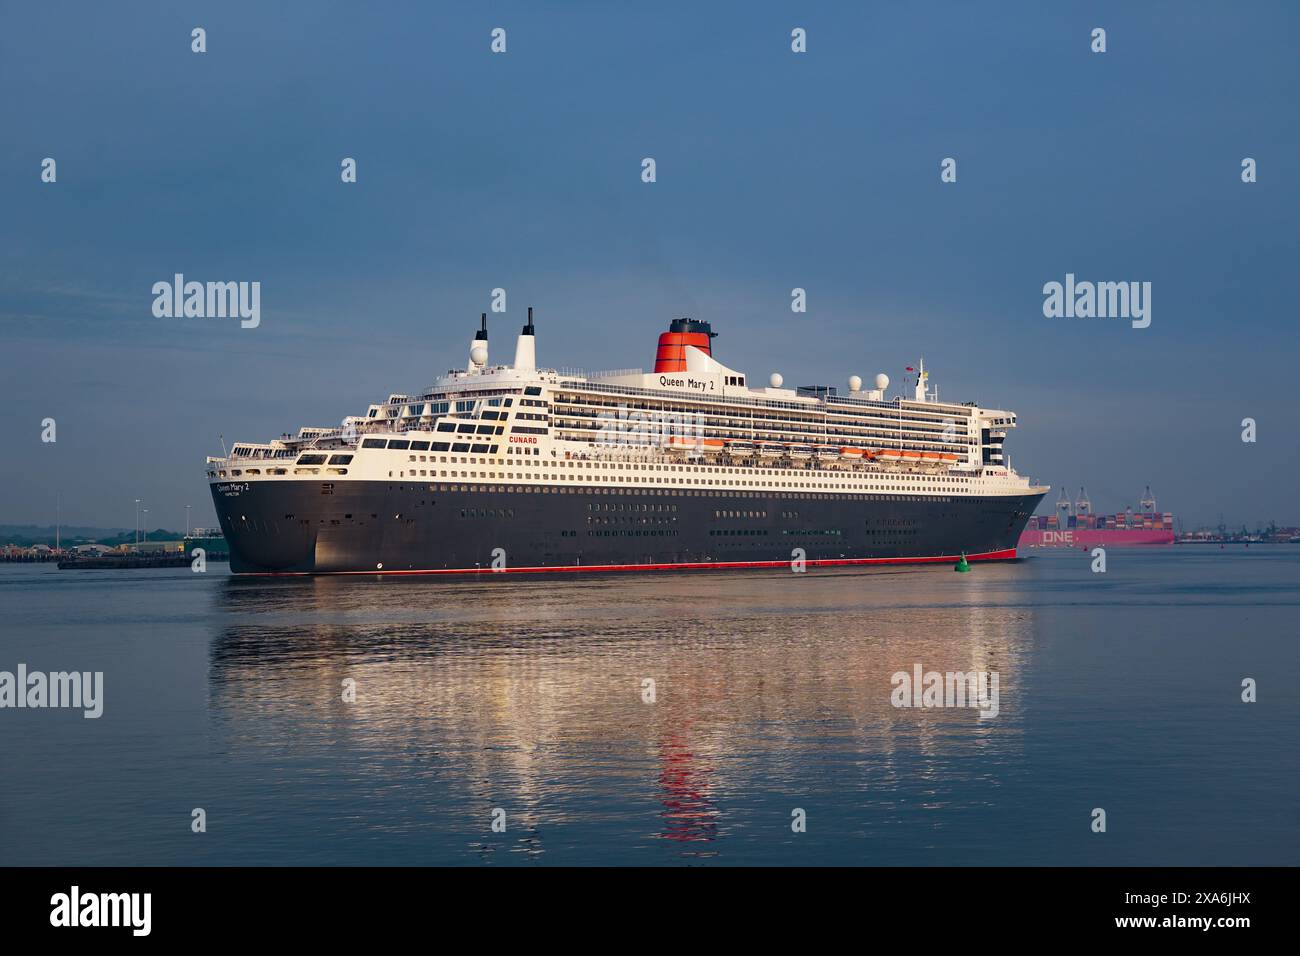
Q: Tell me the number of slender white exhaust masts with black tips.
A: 2